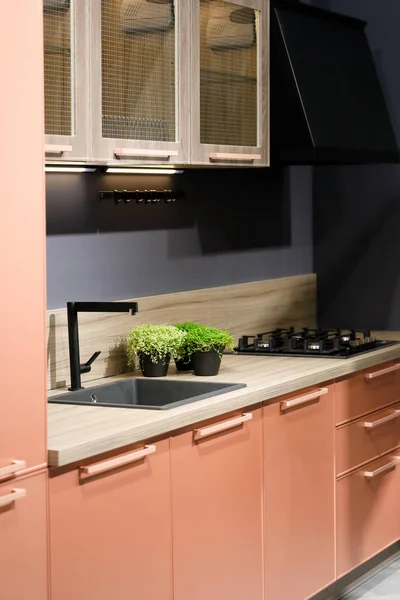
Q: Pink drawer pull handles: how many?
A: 11